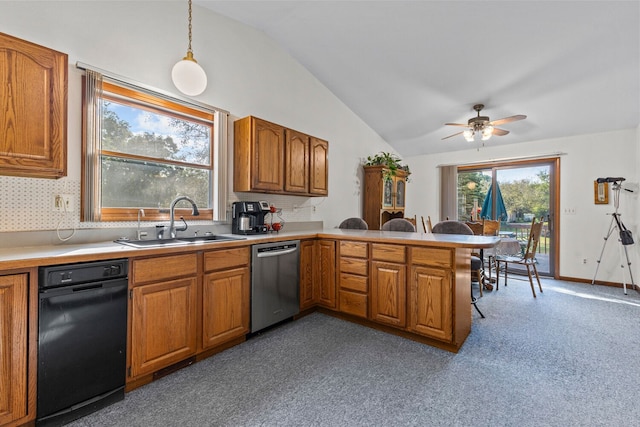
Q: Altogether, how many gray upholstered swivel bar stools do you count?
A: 3